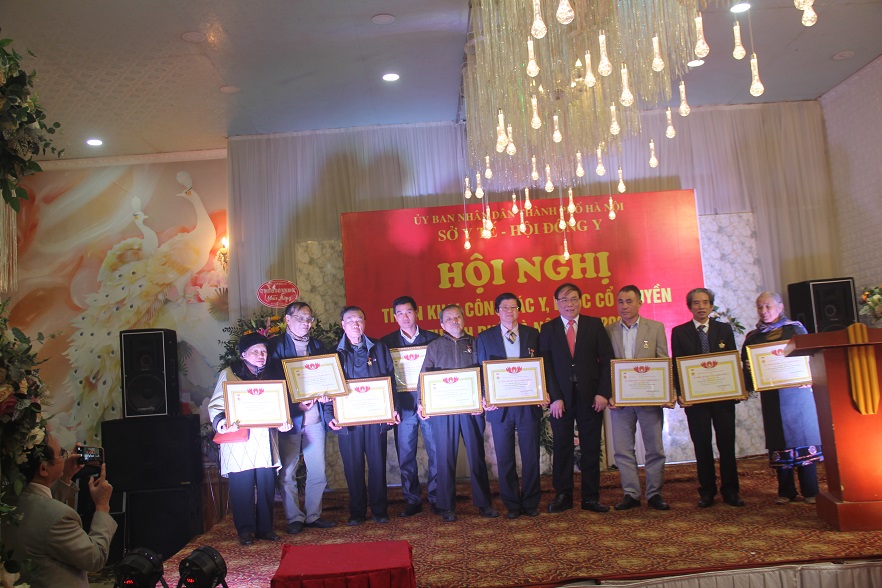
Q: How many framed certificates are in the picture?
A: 9